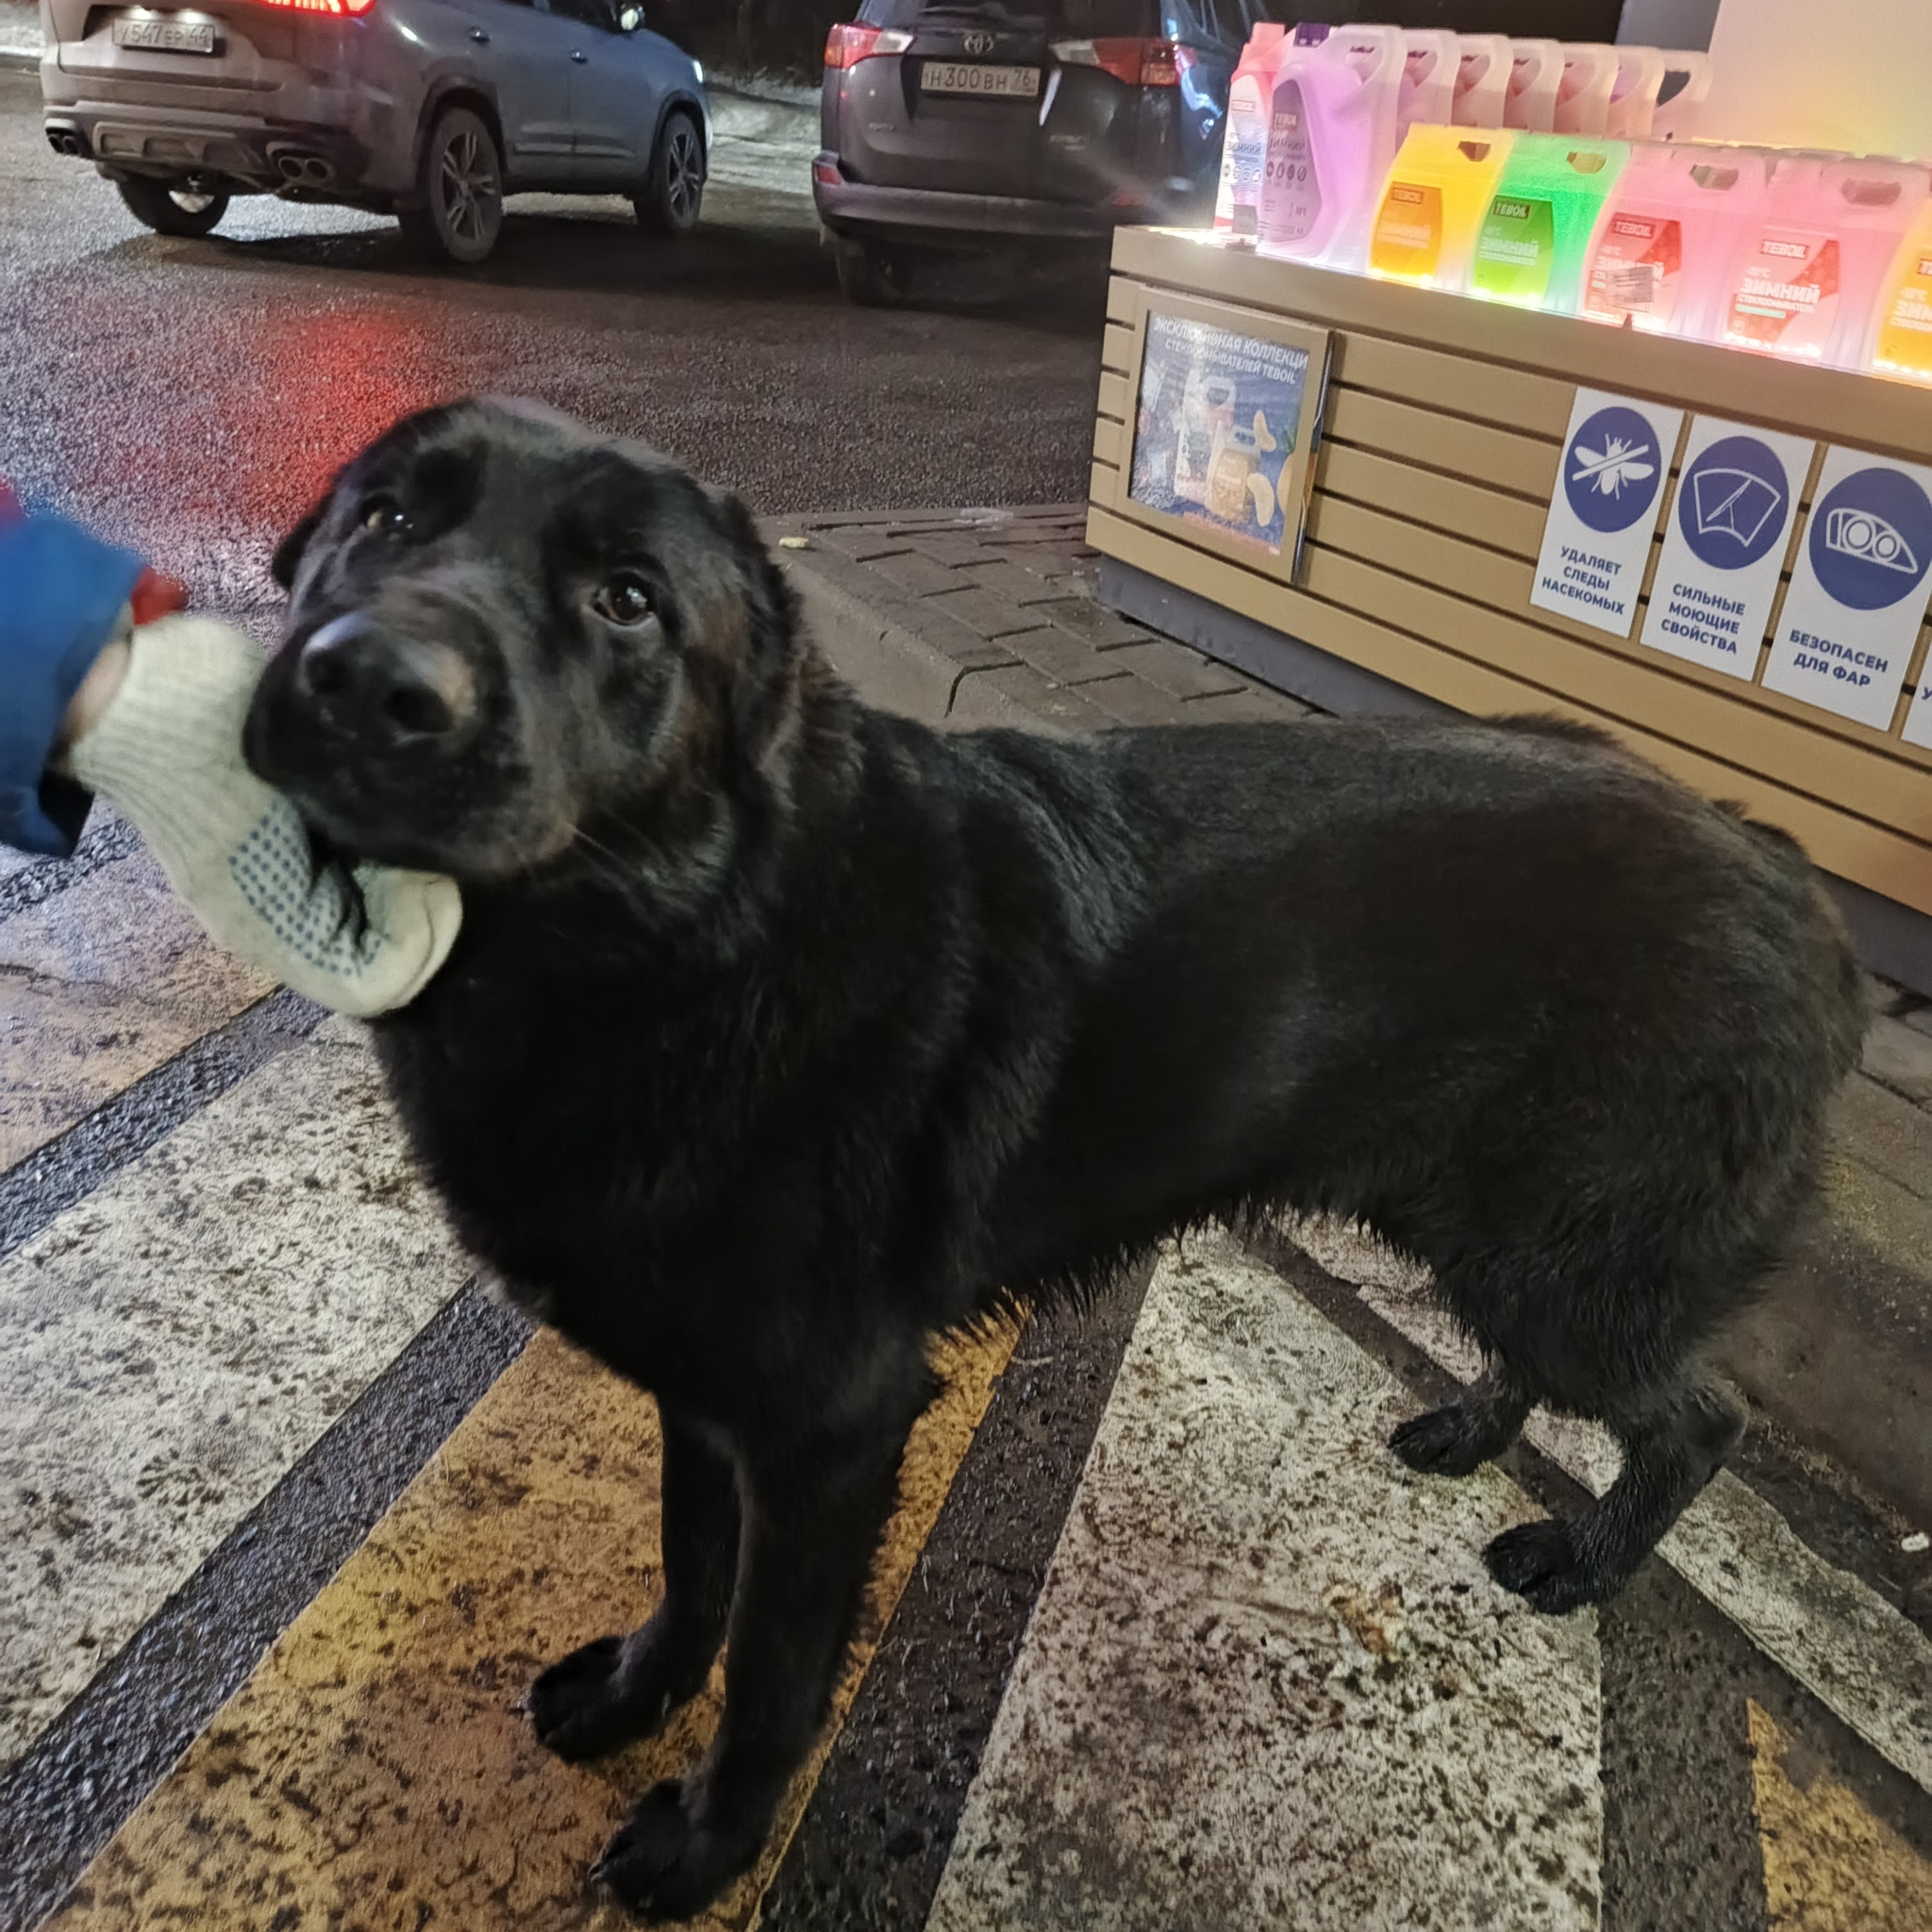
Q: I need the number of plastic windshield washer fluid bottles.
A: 13